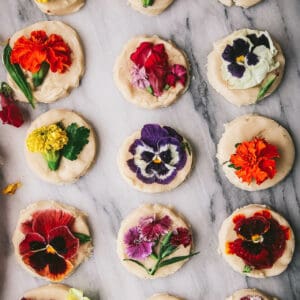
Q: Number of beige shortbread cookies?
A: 15